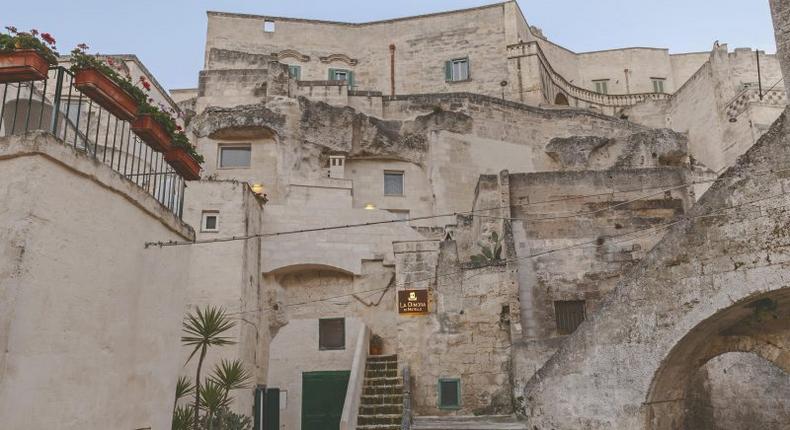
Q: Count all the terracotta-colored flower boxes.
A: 4